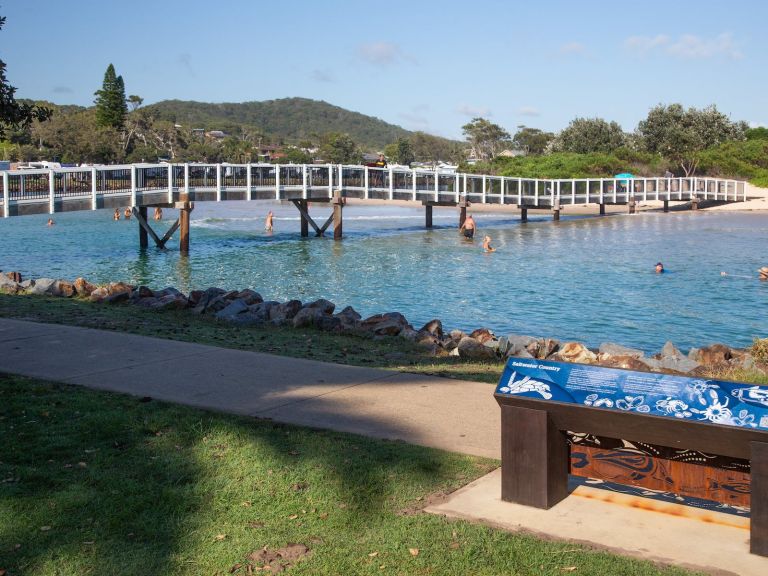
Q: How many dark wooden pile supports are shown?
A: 12